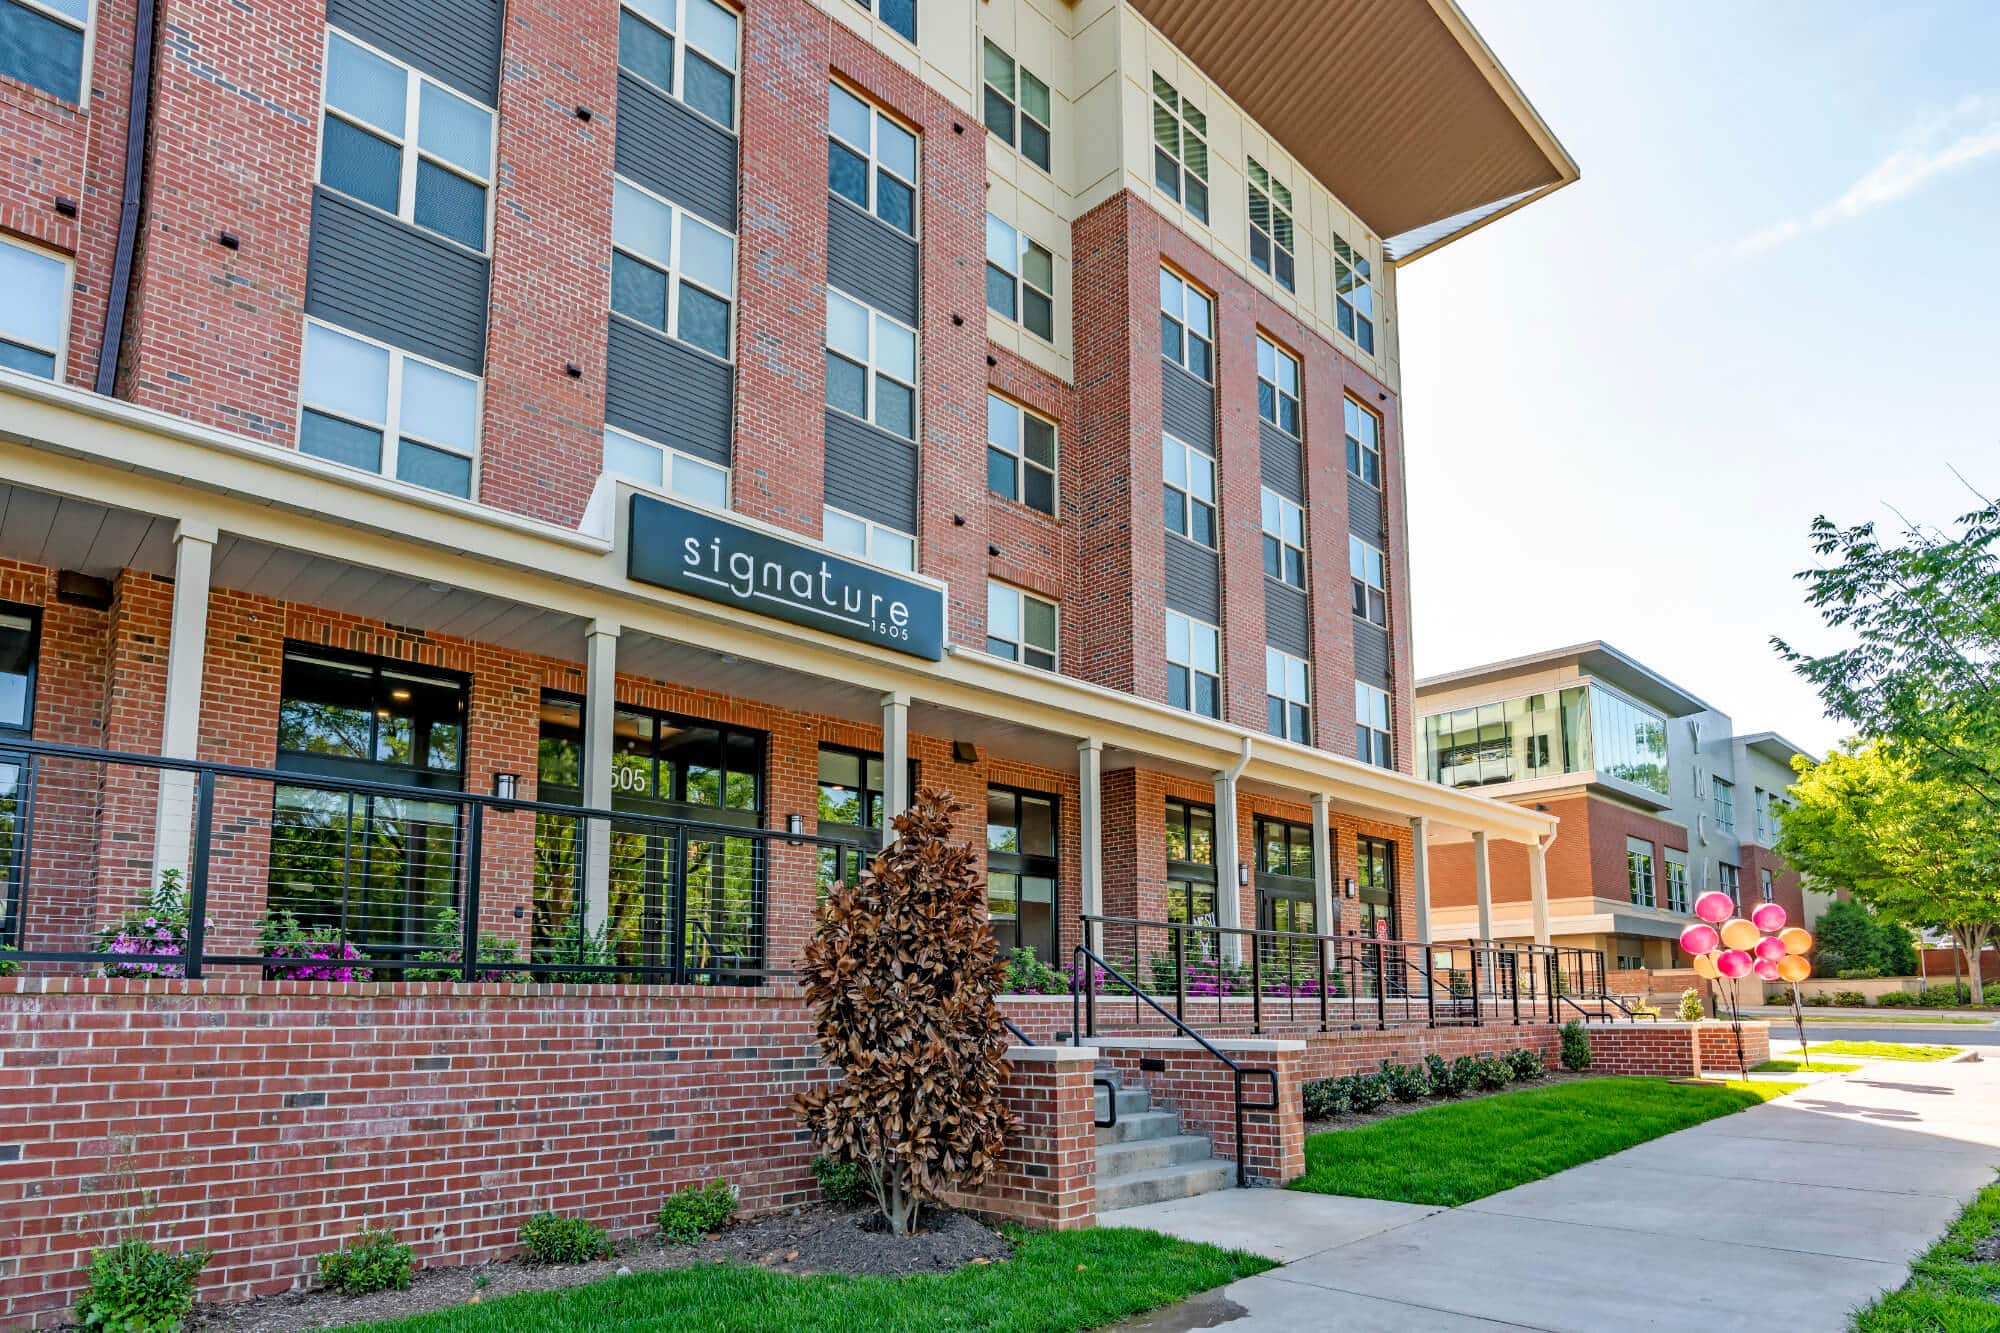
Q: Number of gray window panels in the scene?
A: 12